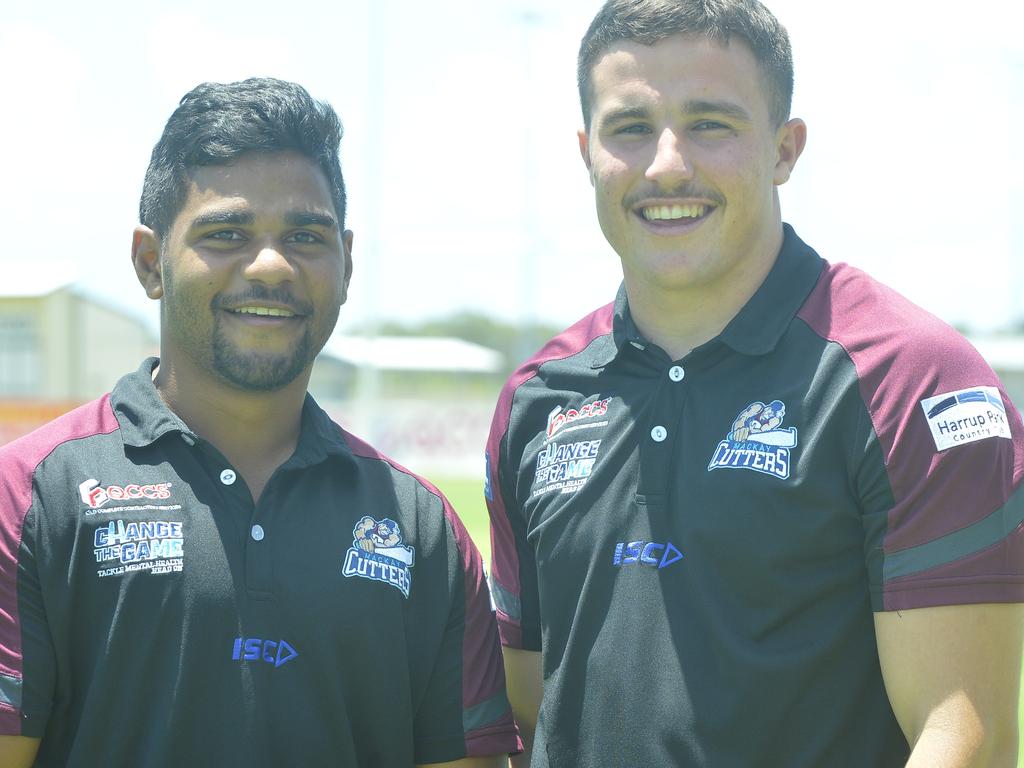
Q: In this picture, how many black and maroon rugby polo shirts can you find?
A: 2